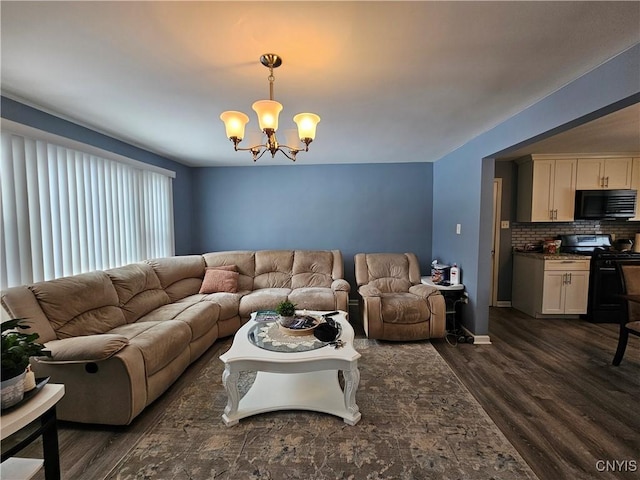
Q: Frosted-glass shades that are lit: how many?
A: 3